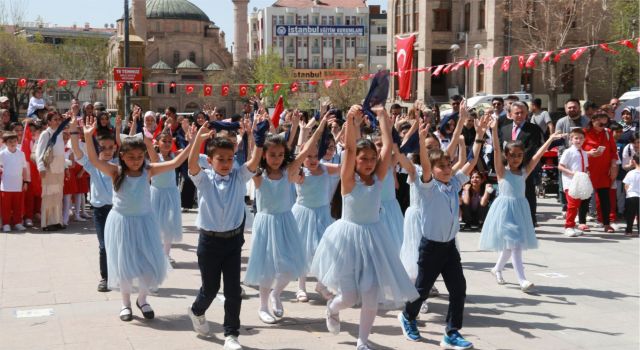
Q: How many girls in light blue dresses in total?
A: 8